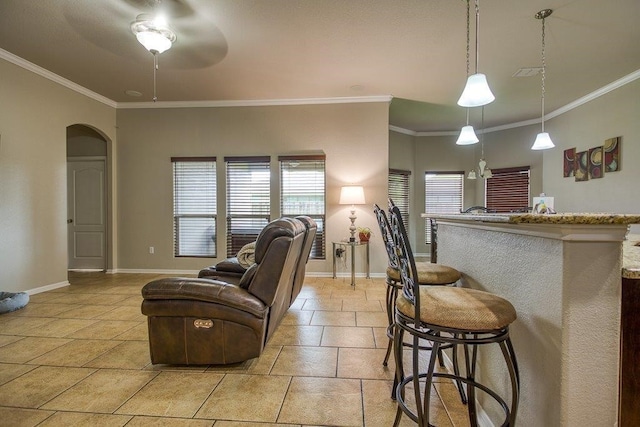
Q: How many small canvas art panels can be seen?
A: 4